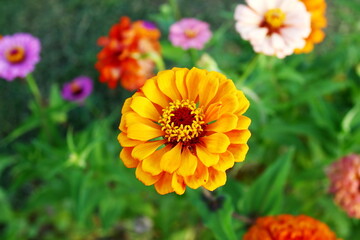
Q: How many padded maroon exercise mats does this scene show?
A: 0